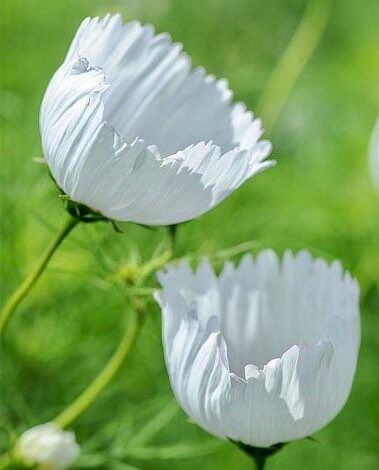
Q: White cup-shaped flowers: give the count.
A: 2